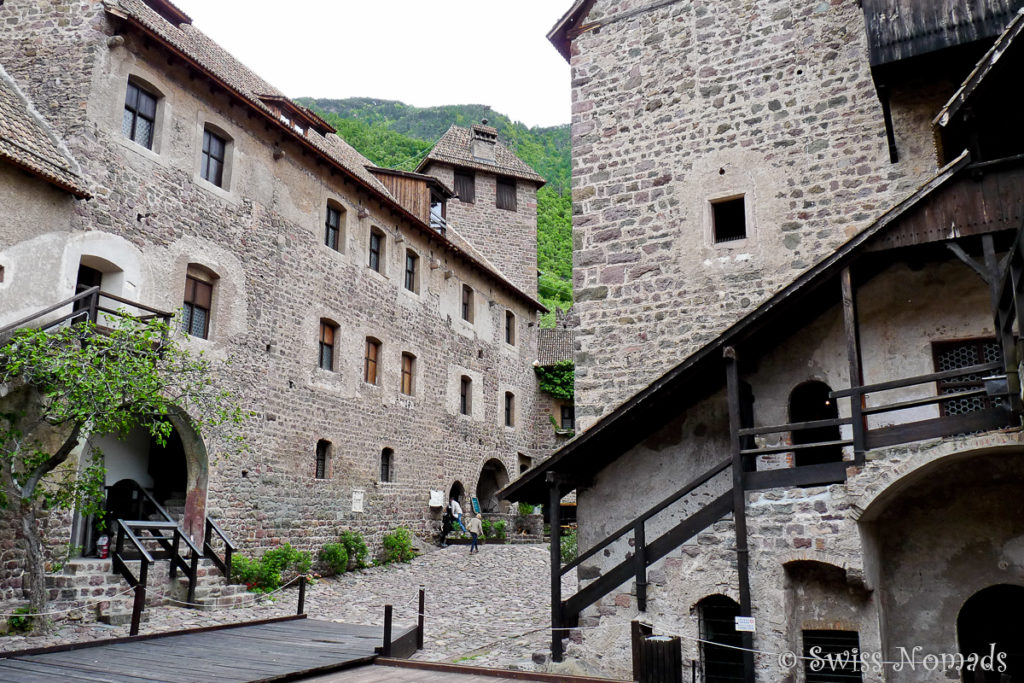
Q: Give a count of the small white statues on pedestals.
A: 0